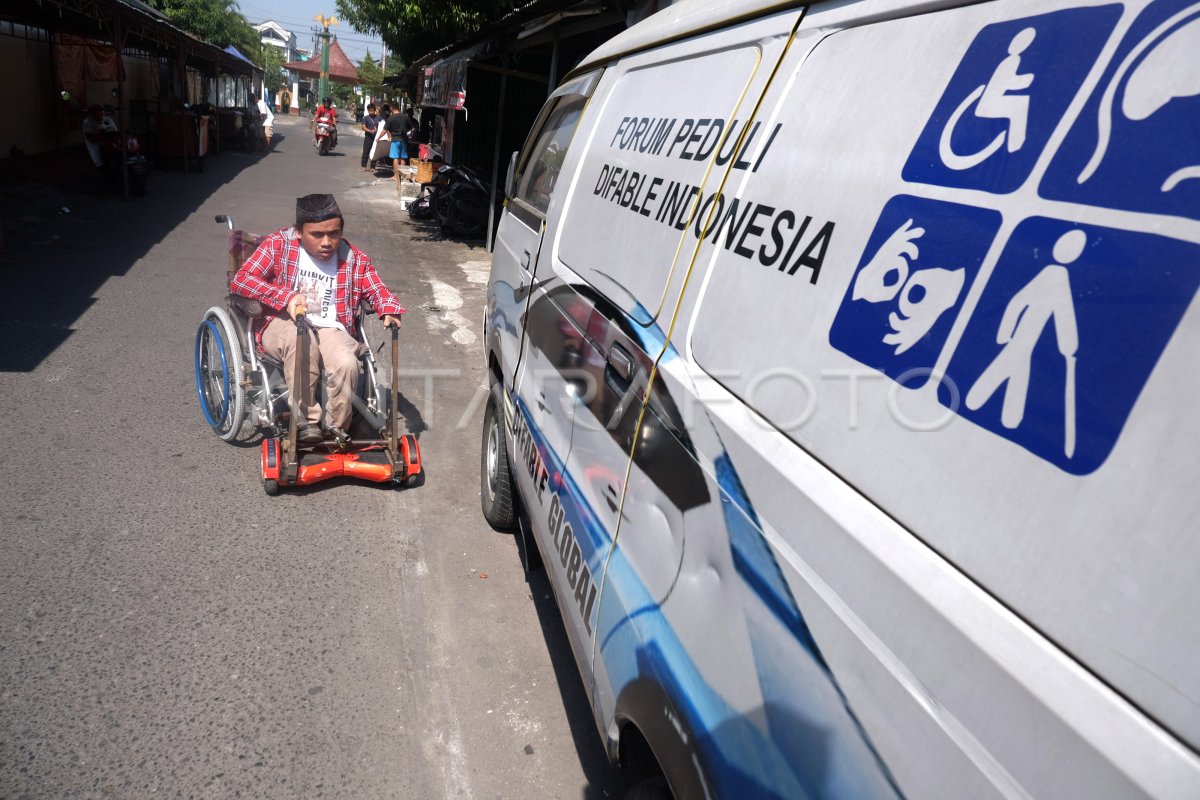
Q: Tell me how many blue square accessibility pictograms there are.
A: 4